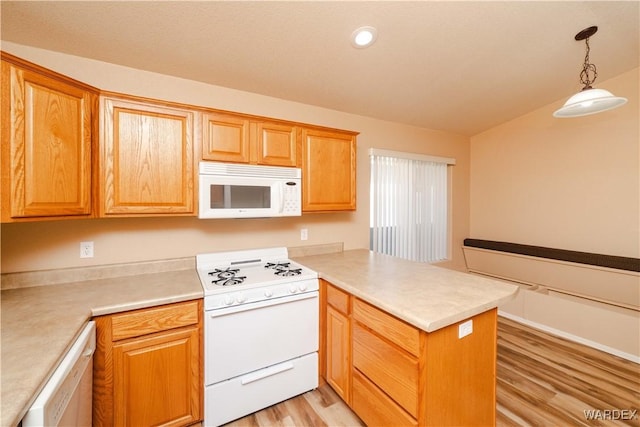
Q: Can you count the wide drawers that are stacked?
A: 3